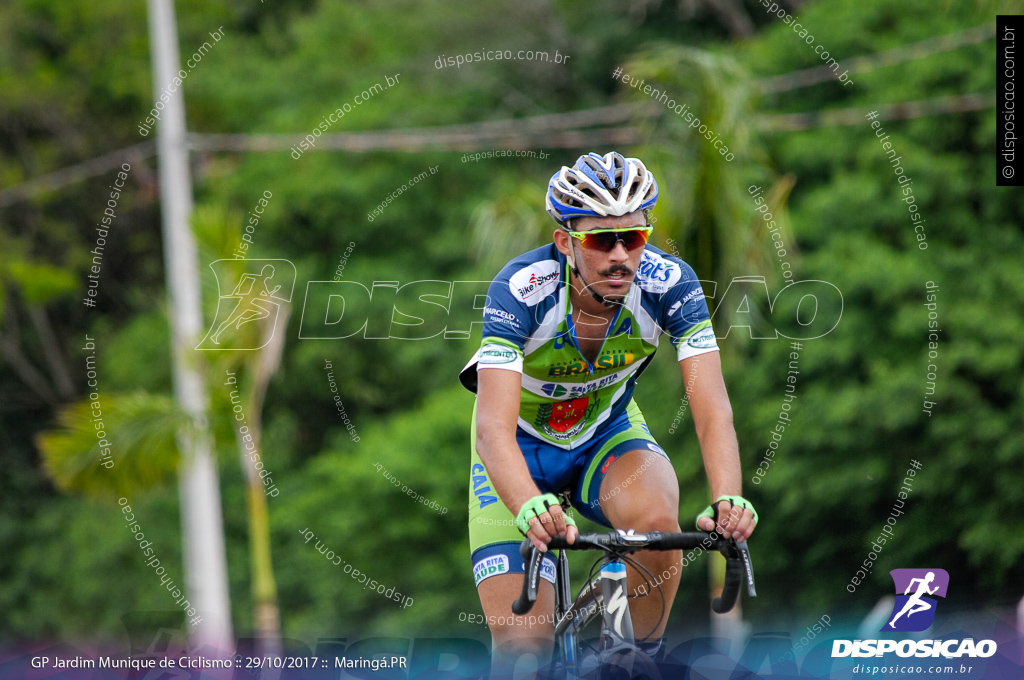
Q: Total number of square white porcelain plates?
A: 0